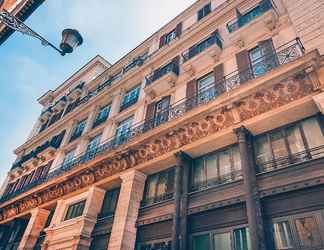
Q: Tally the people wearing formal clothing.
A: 0